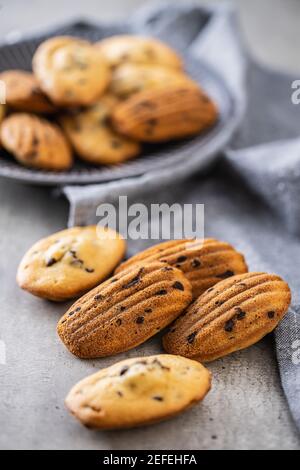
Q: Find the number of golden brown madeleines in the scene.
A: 12